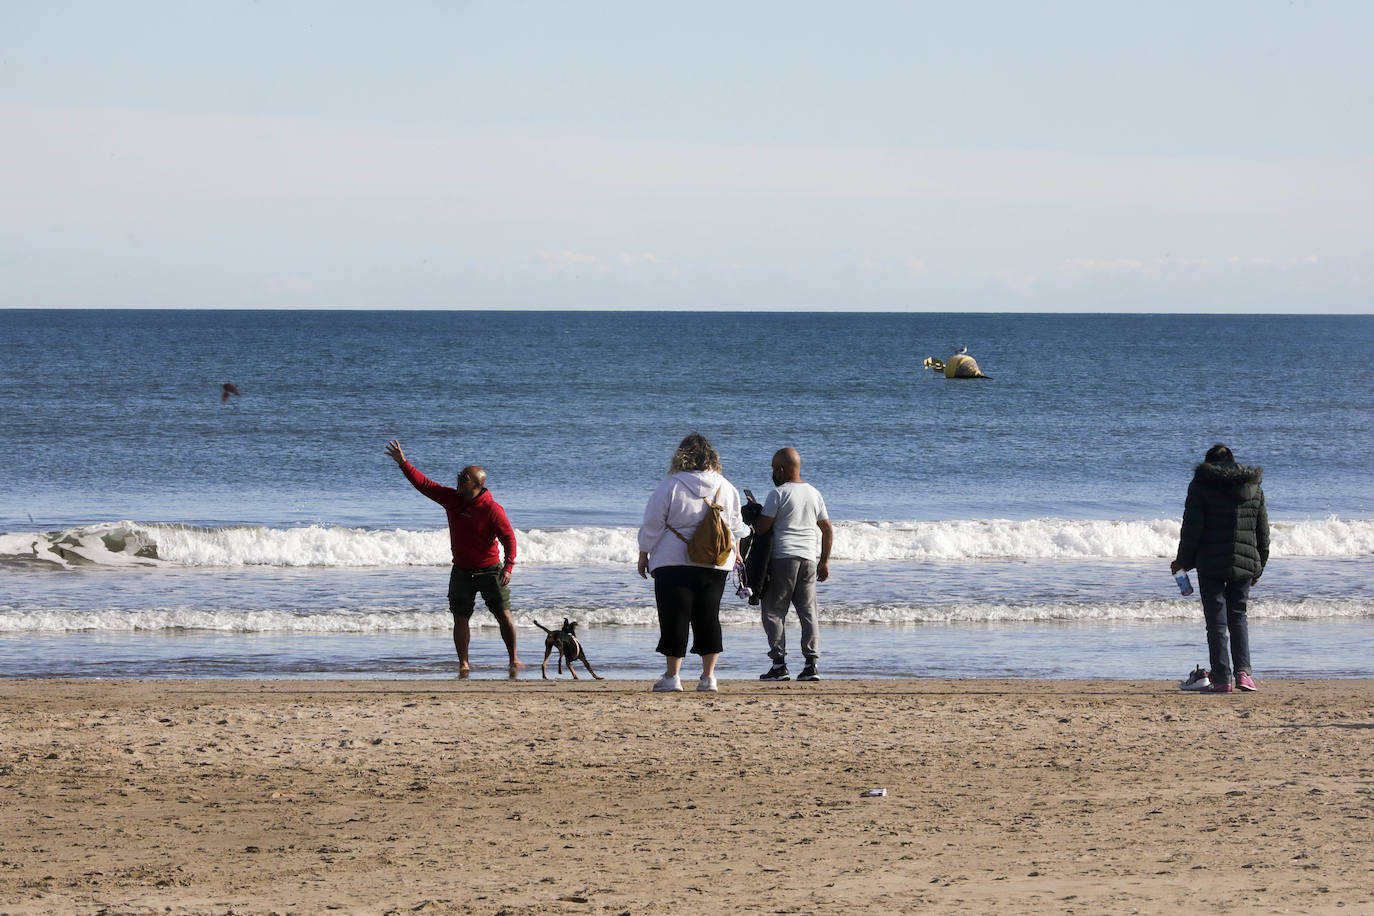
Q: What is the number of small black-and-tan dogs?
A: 1